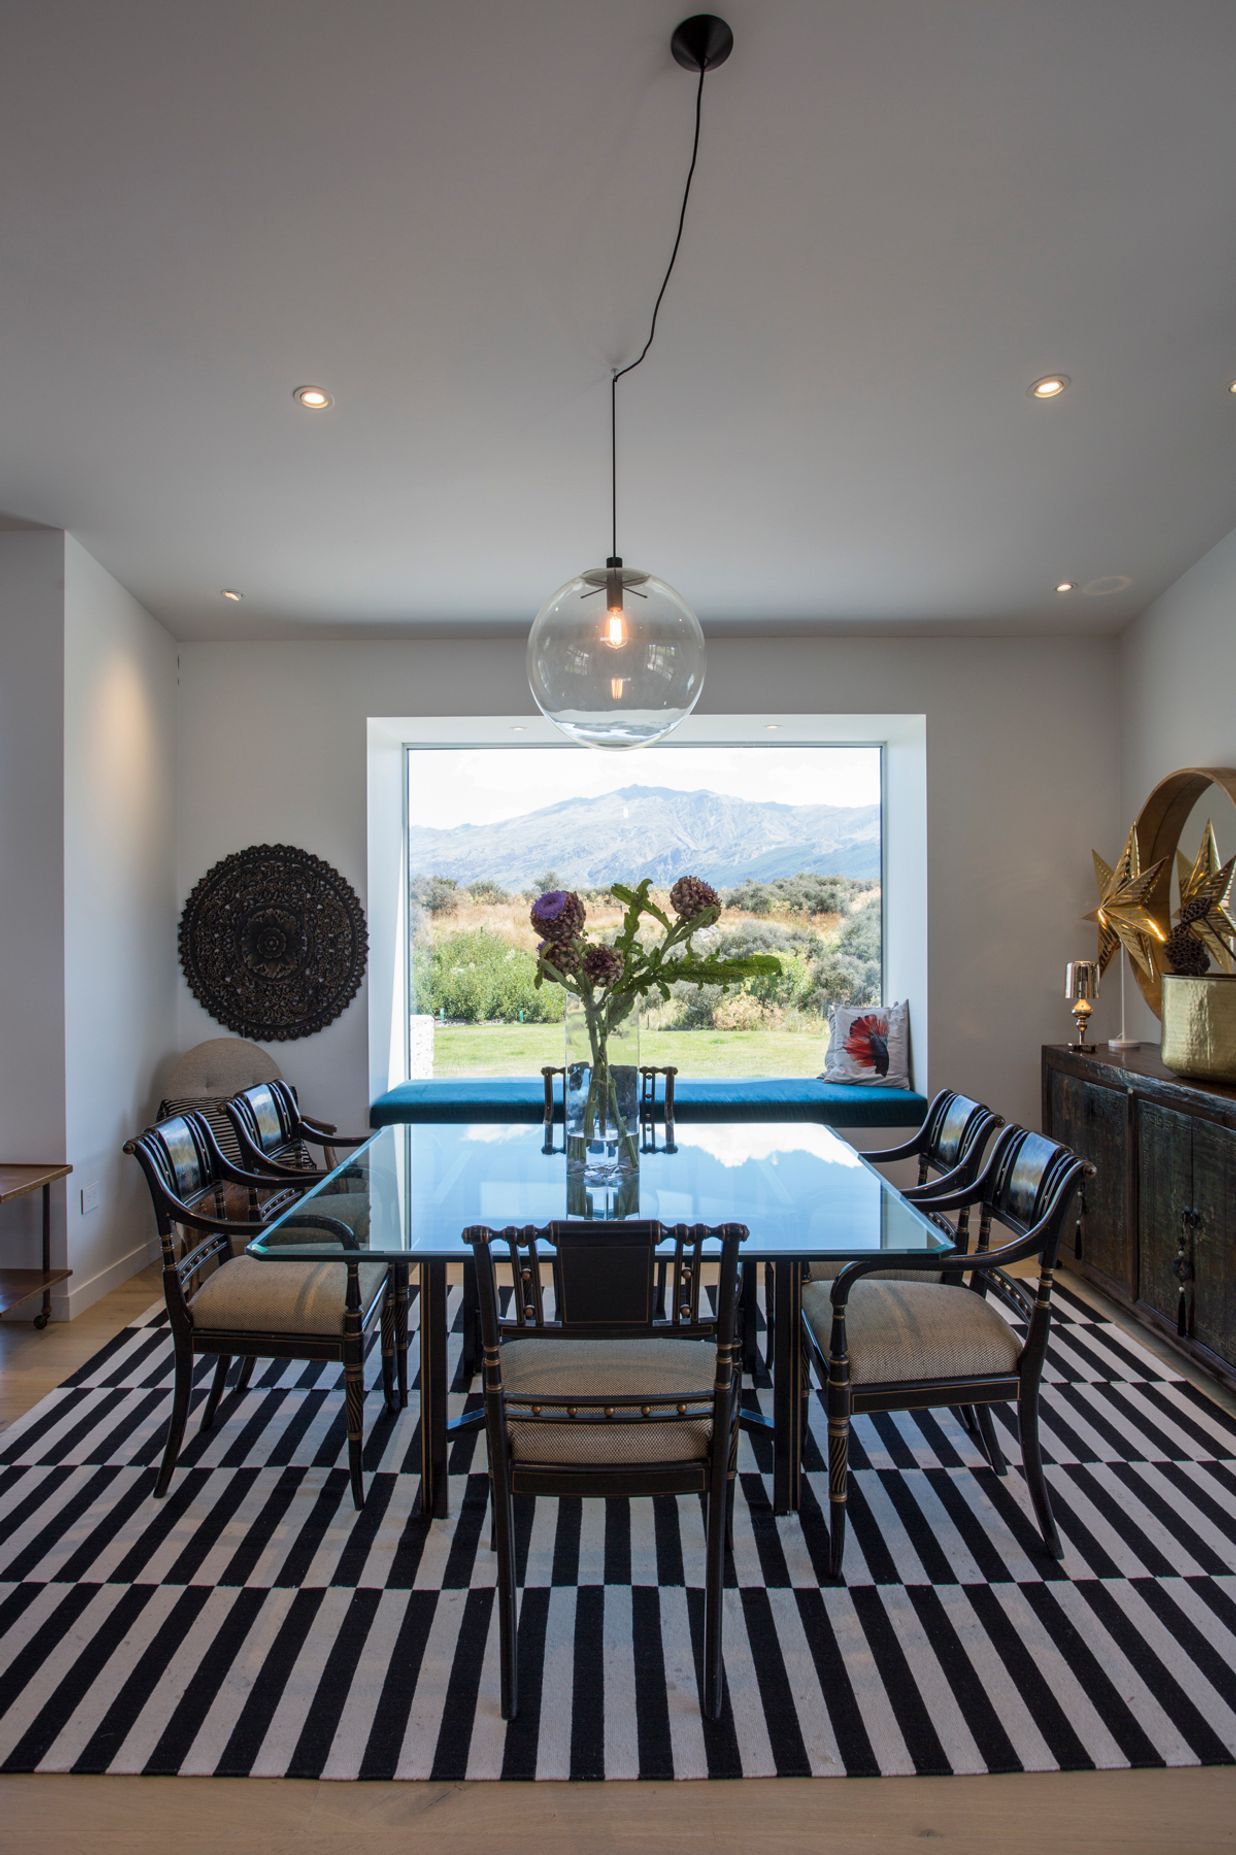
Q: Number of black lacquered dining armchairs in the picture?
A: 6